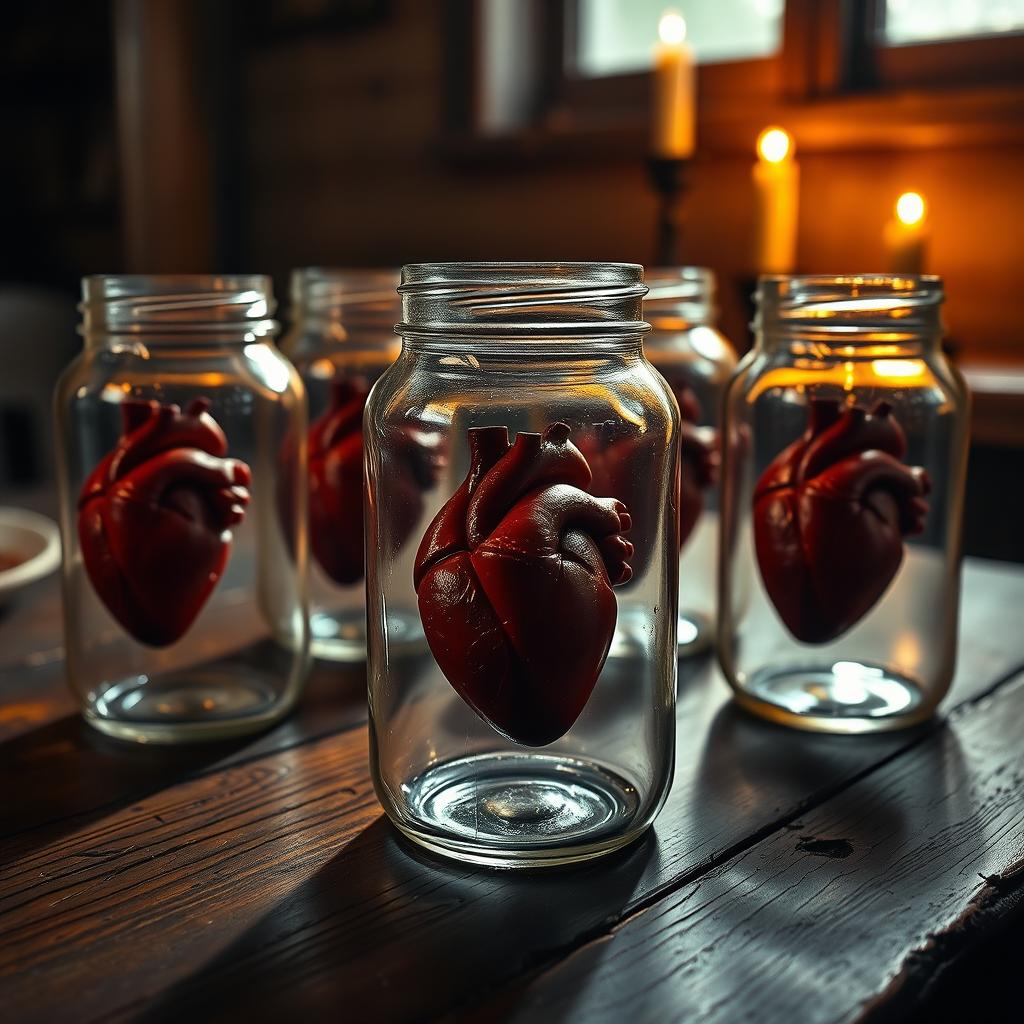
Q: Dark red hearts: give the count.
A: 5